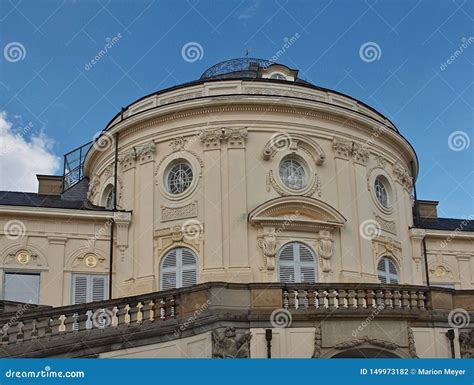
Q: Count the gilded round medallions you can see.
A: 3